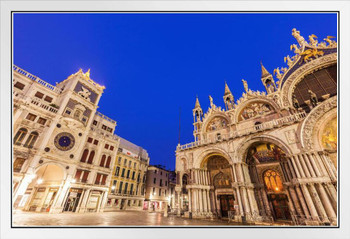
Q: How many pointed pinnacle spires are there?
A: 3